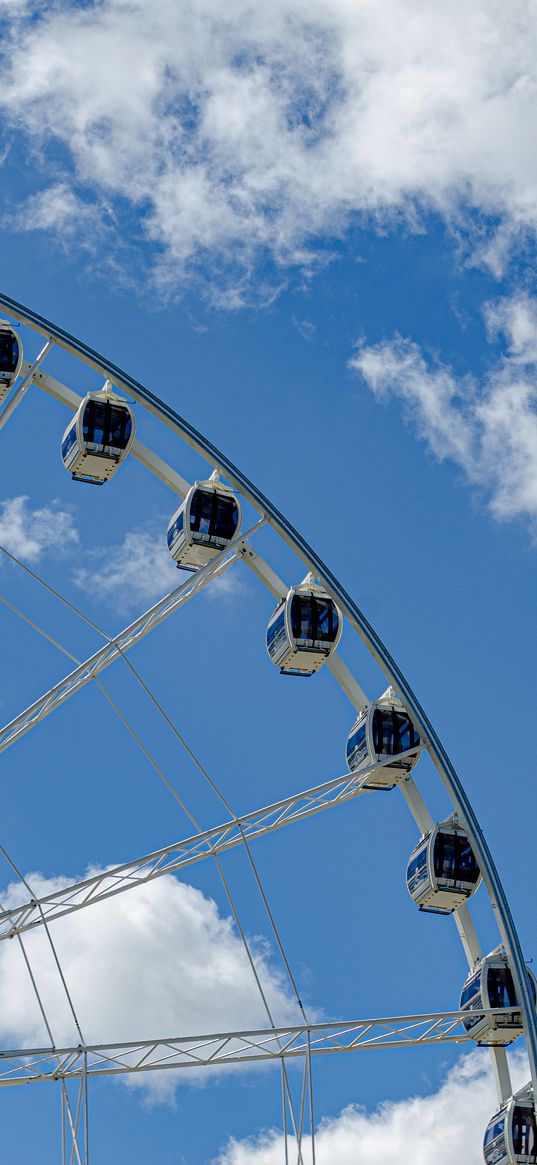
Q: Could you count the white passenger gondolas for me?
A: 8